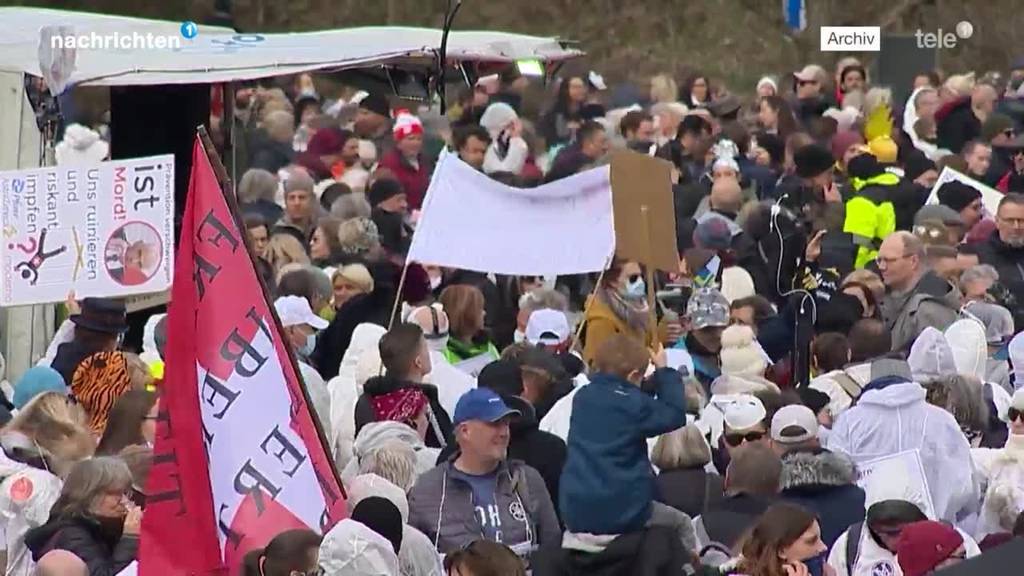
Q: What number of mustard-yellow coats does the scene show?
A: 1